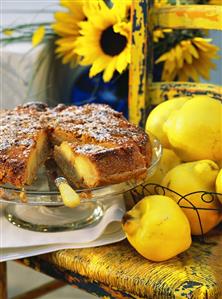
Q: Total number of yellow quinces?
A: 6